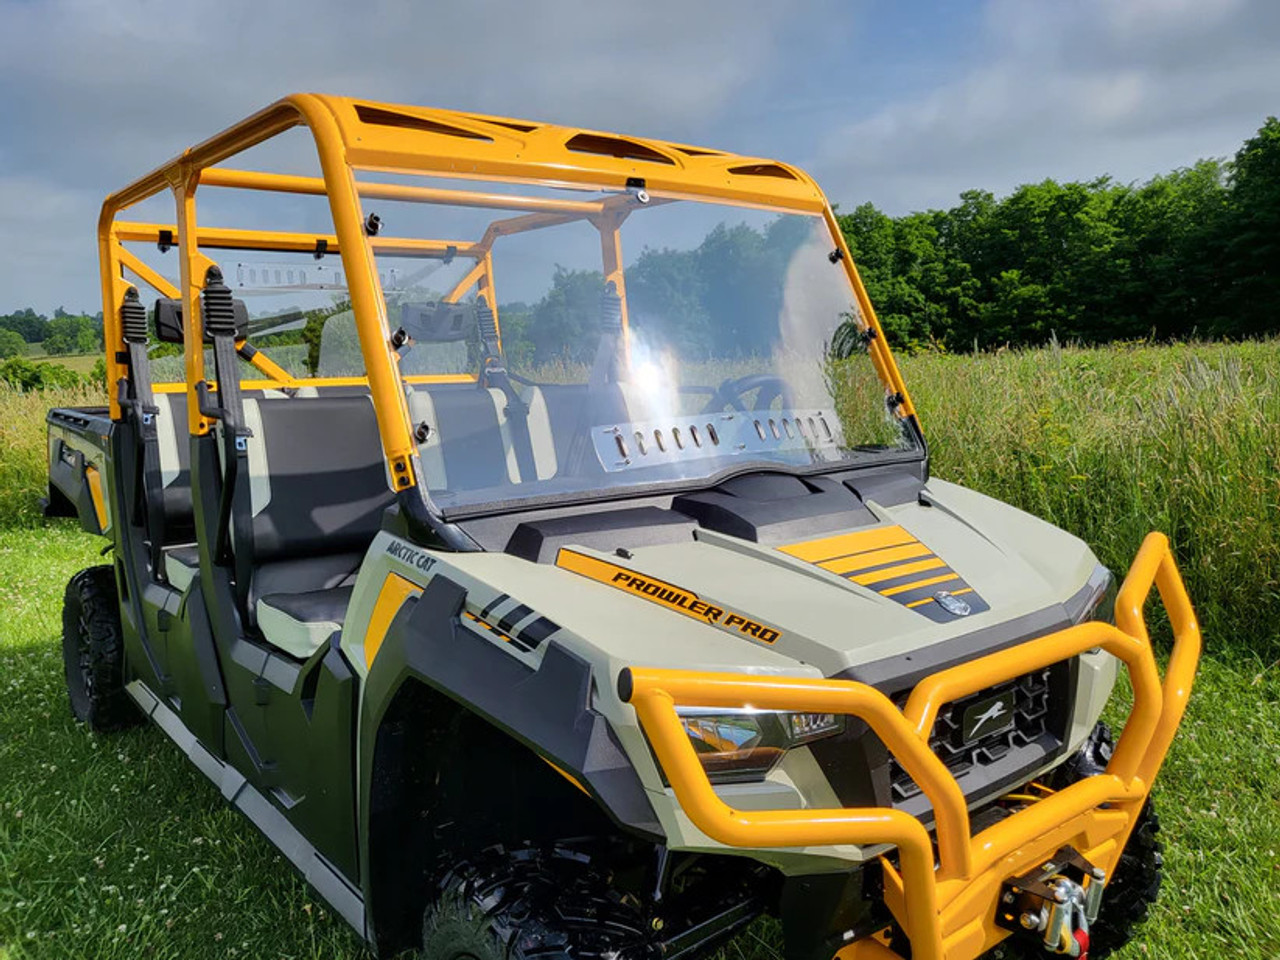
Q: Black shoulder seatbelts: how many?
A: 4